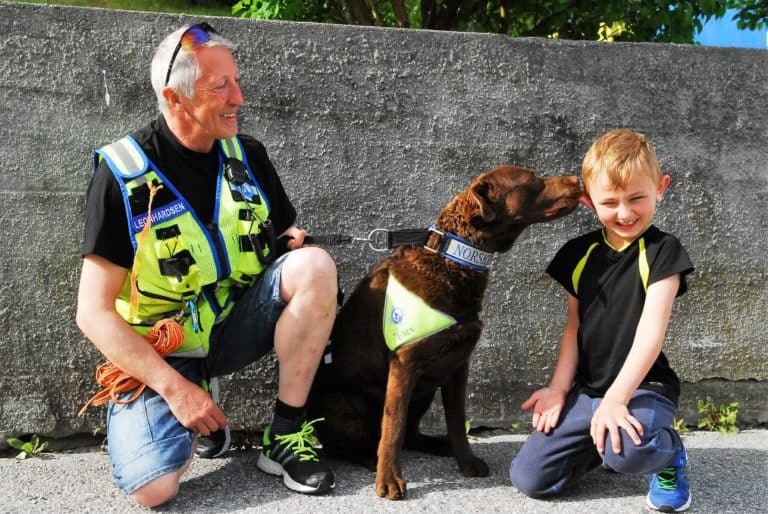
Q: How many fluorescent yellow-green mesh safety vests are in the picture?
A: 1